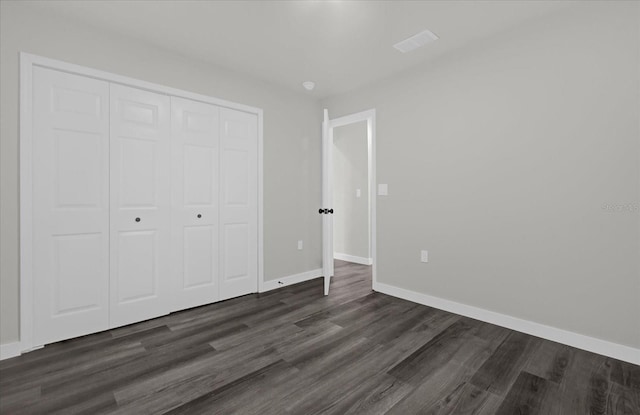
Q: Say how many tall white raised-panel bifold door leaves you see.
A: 4